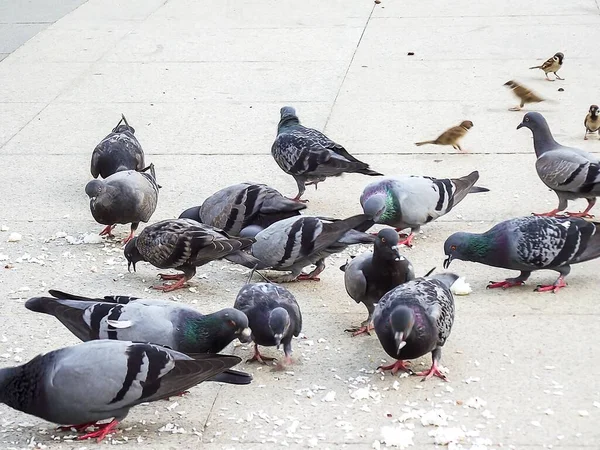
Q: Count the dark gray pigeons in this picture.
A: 14